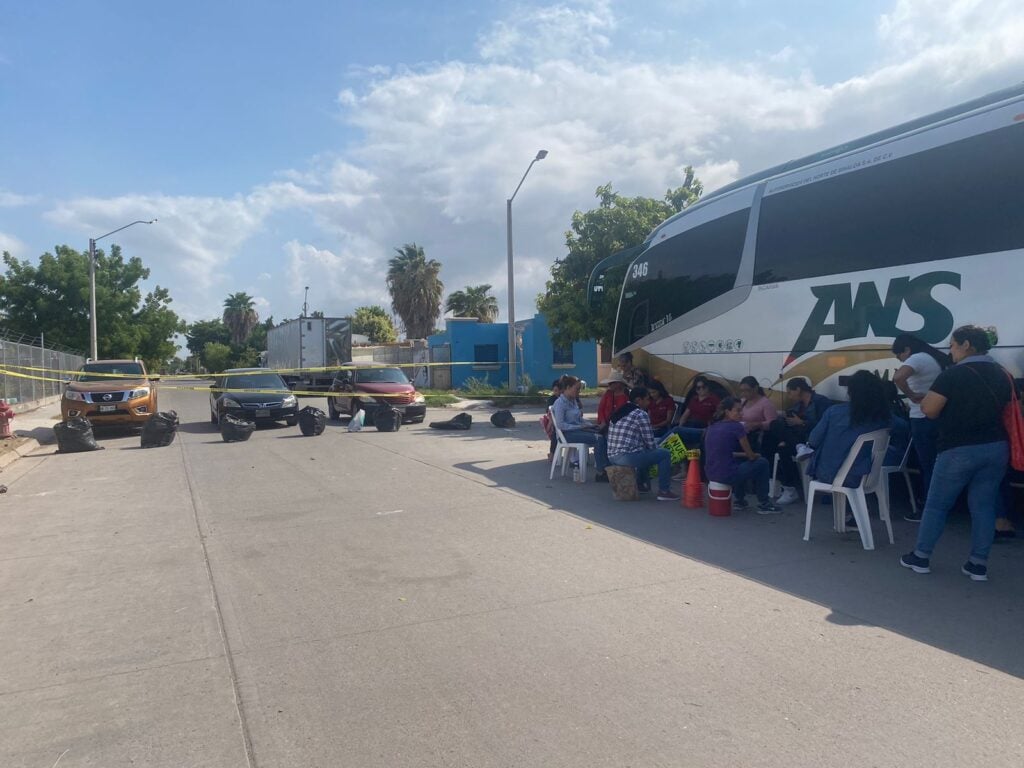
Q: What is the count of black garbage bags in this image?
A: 7